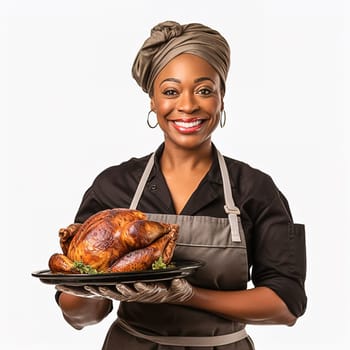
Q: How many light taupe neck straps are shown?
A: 2